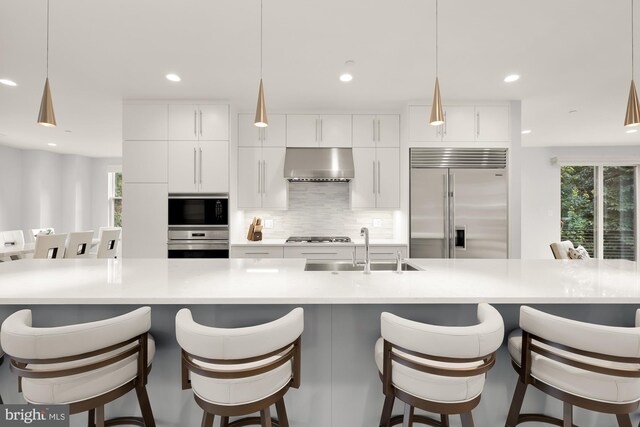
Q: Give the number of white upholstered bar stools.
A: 4